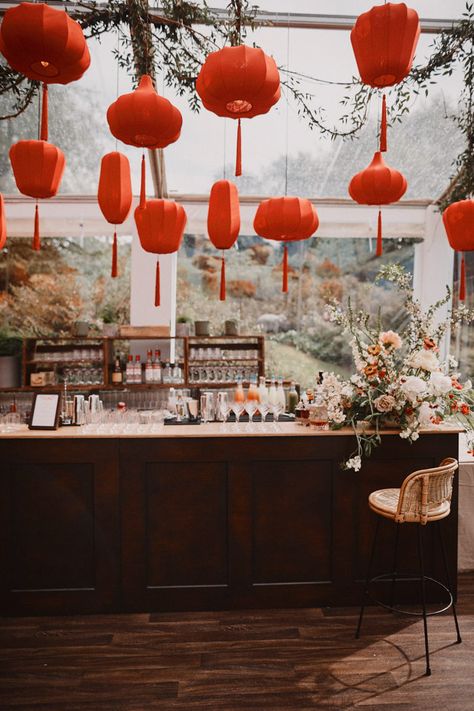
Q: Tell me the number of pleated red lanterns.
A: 12